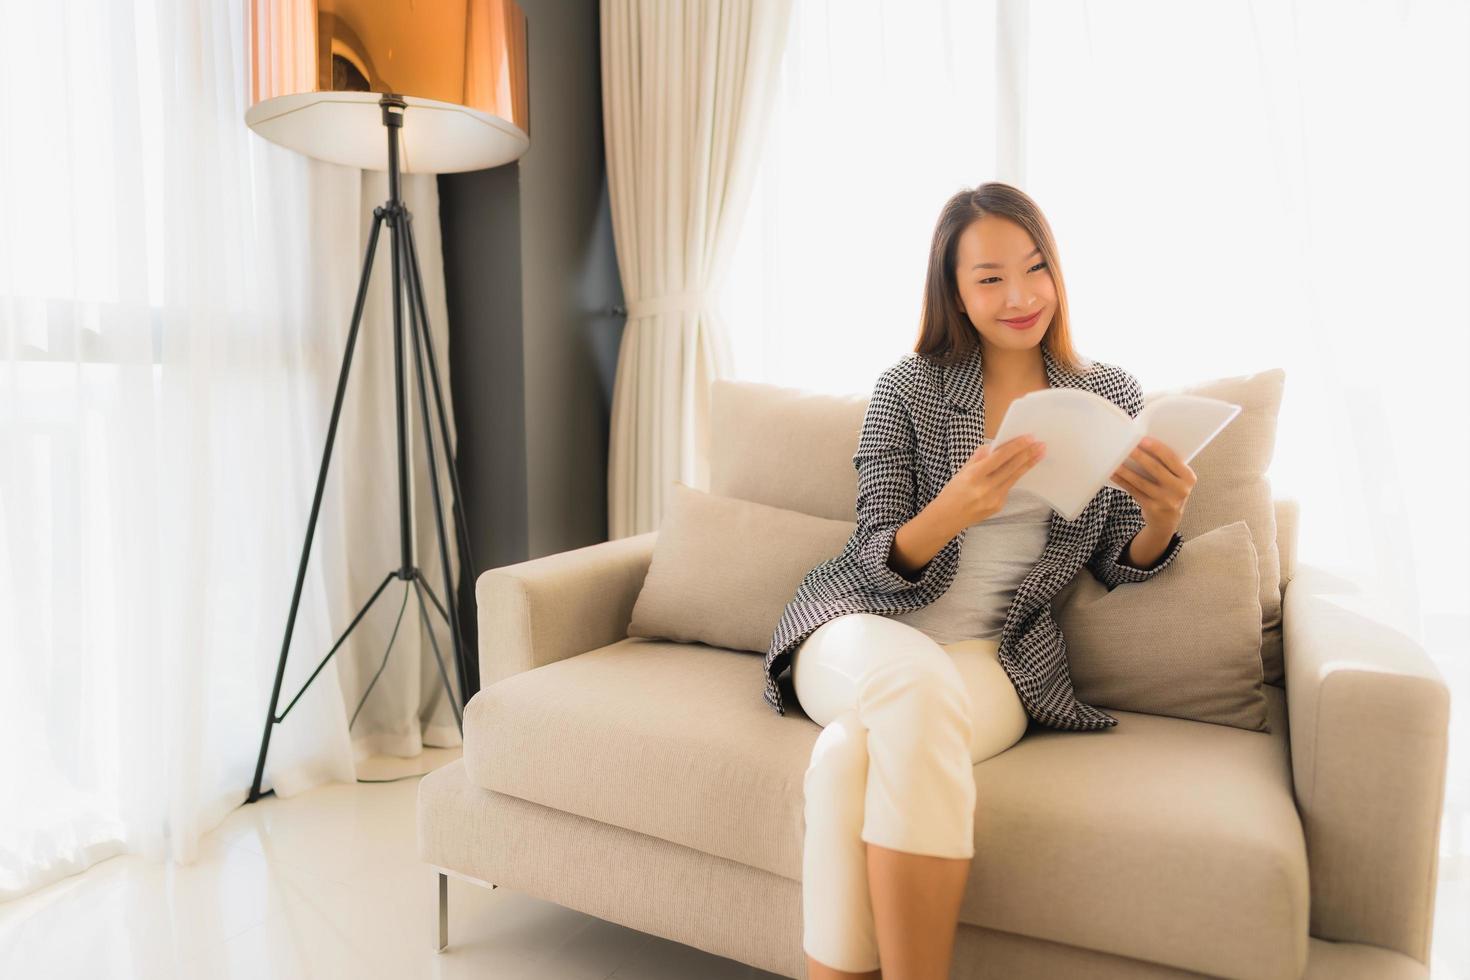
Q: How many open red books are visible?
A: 0